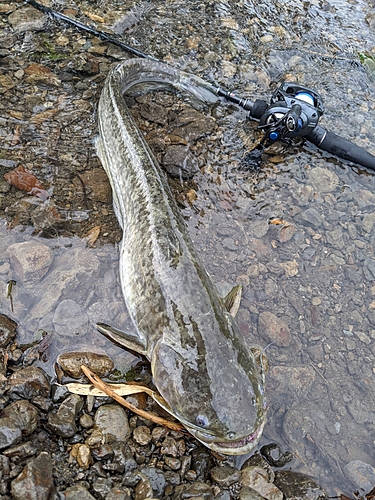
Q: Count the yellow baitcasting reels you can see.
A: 0